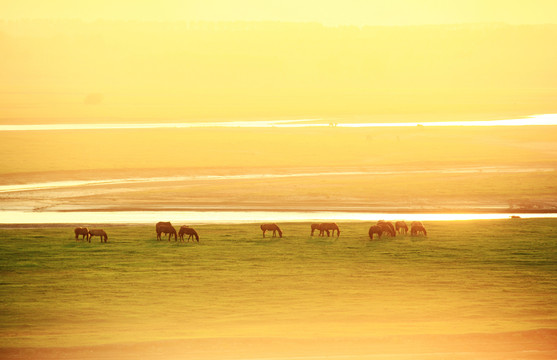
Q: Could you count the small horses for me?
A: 11